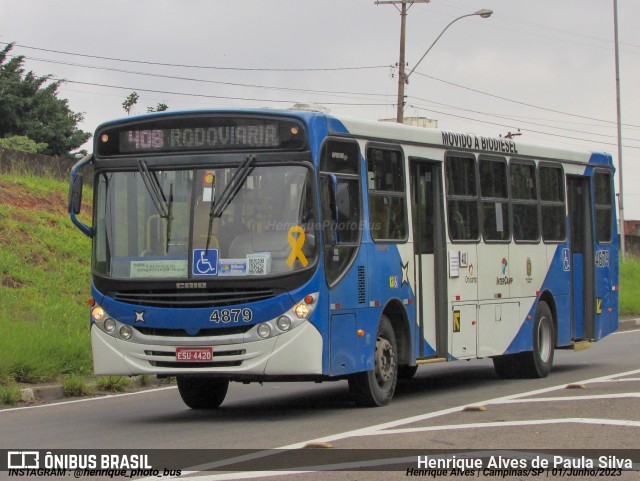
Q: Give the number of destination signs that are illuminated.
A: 1